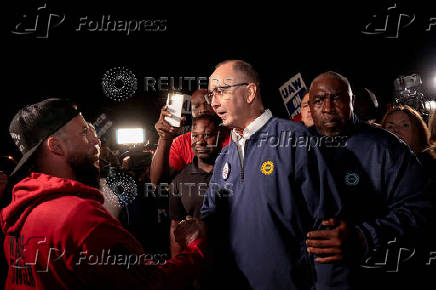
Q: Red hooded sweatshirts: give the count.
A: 1